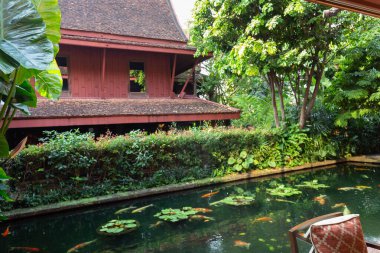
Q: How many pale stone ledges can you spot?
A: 1